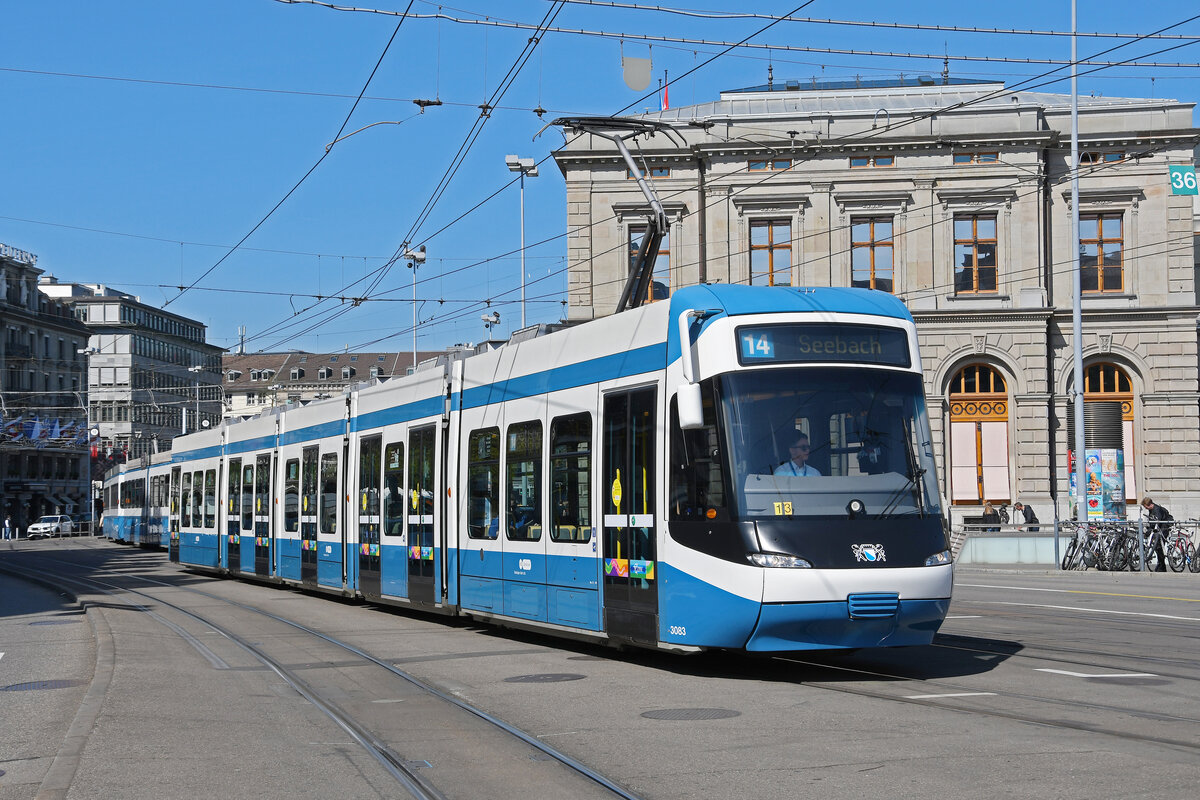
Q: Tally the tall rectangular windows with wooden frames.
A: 5